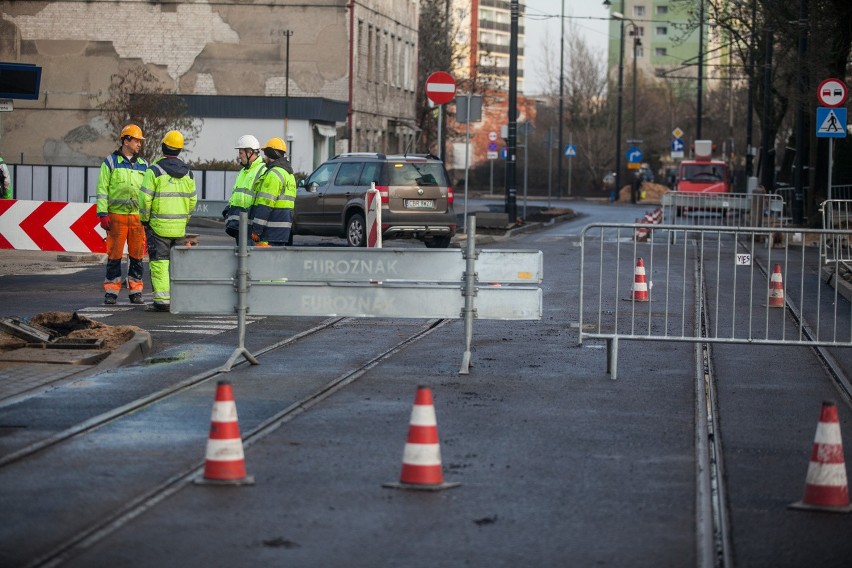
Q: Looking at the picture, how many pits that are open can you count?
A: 1